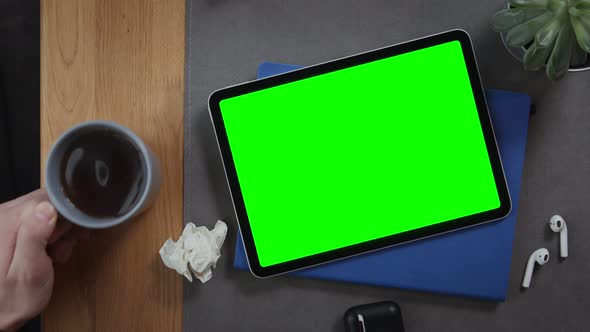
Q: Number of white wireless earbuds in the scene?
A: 2